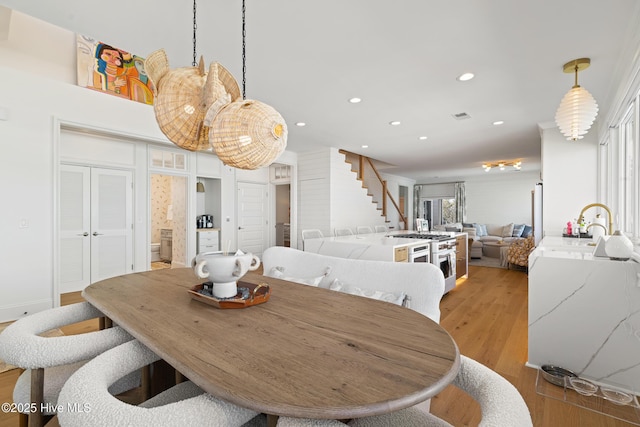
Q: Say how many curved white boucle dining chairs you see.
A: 3